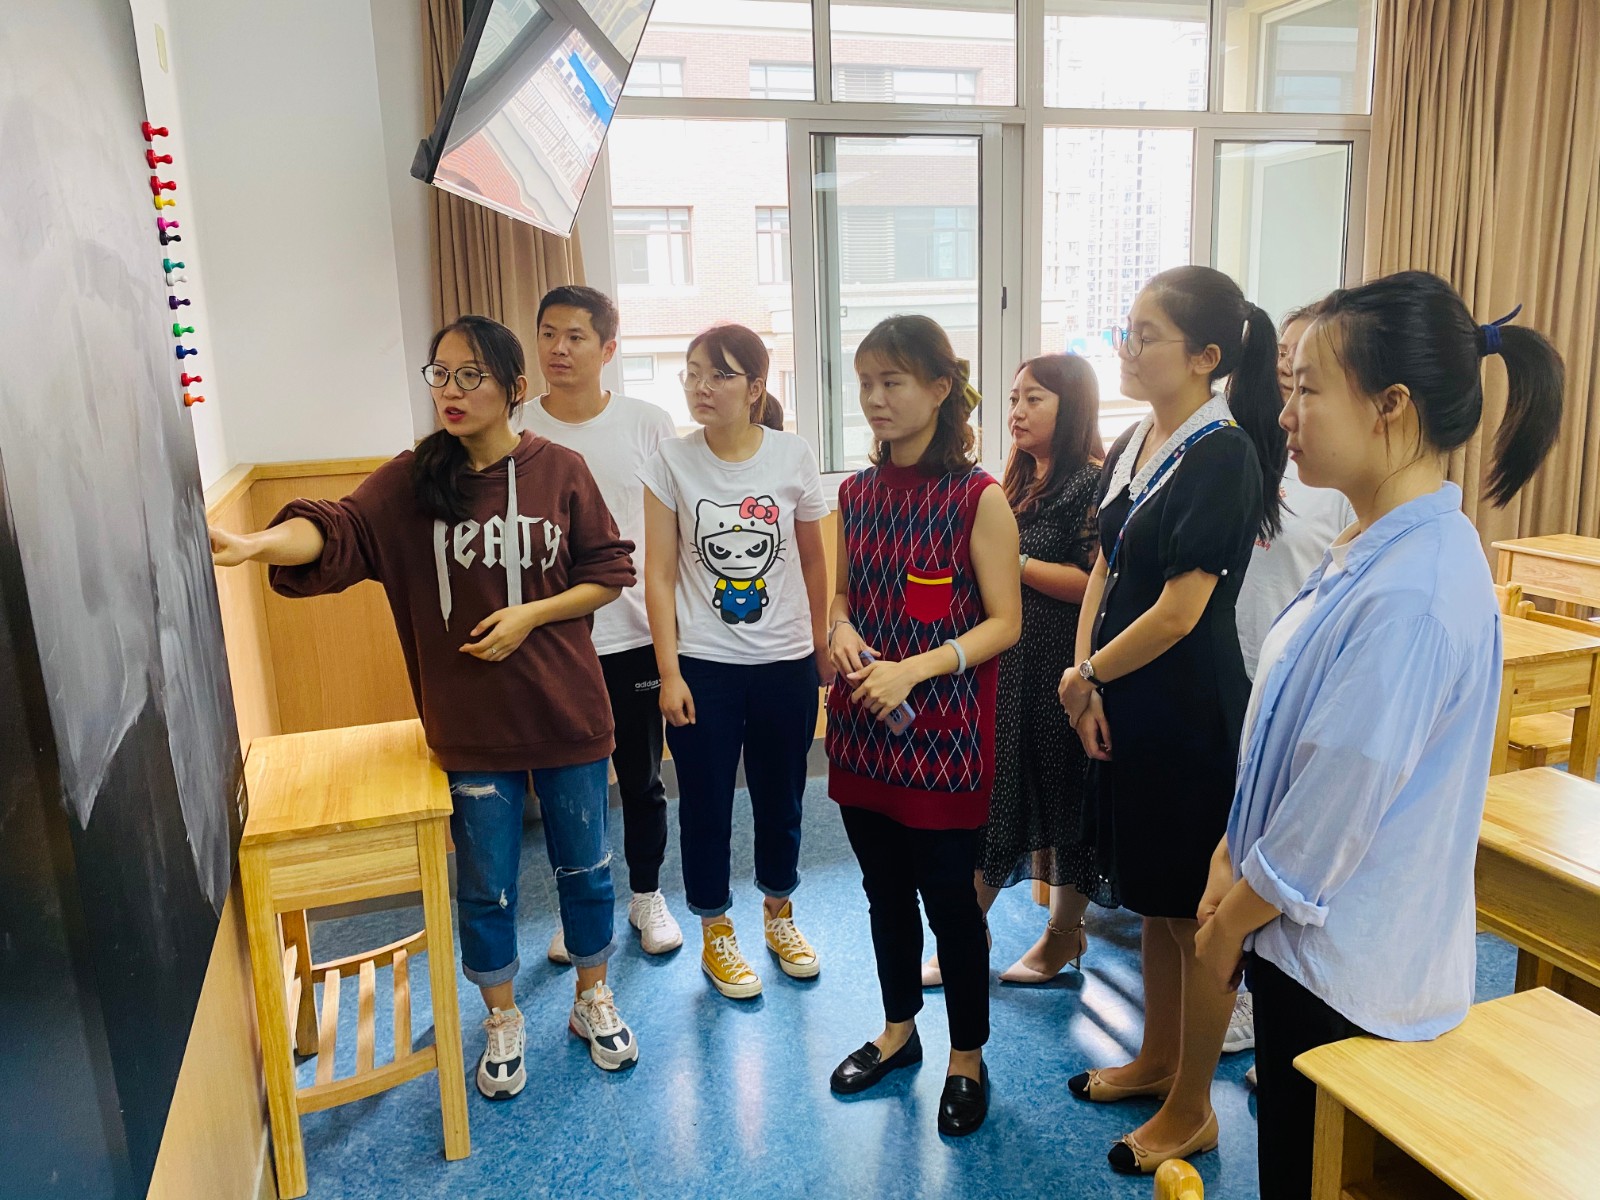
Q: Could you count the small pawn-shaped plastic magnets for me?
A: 13